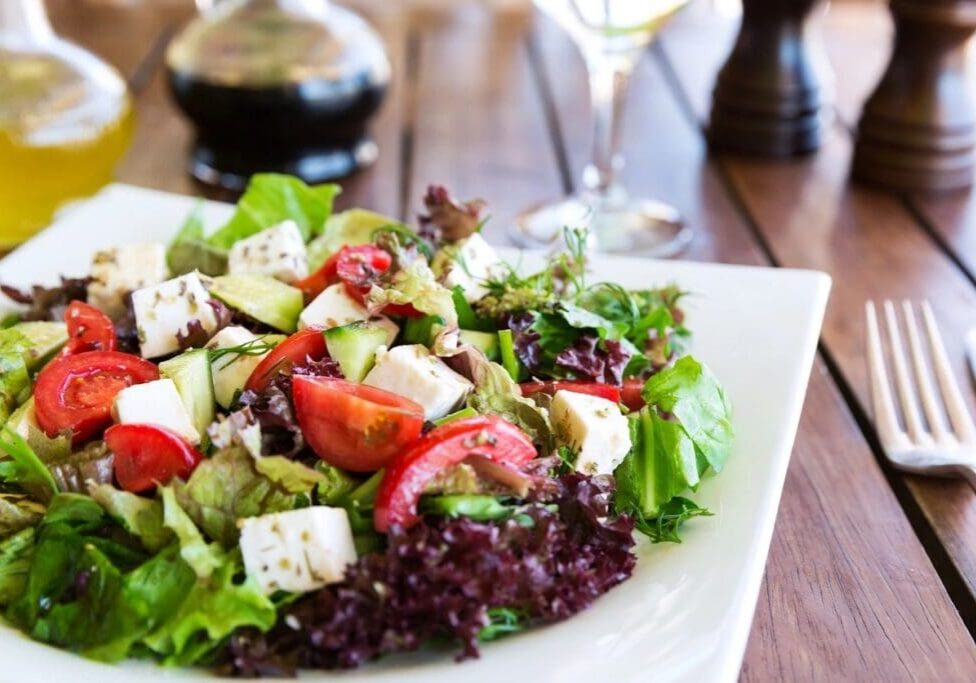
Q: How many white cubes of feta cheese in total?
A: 10